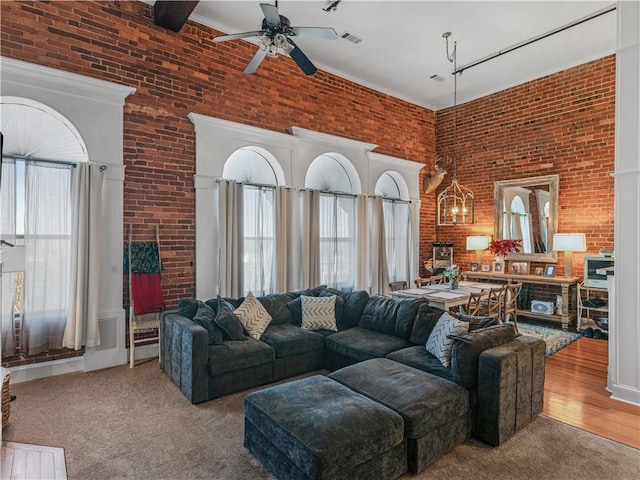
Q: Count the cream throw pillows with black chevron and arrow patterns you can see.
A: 3